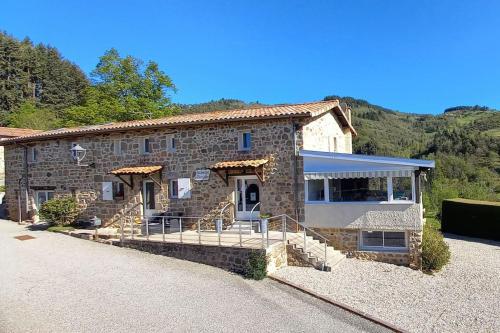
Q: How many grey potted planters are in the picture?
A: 2